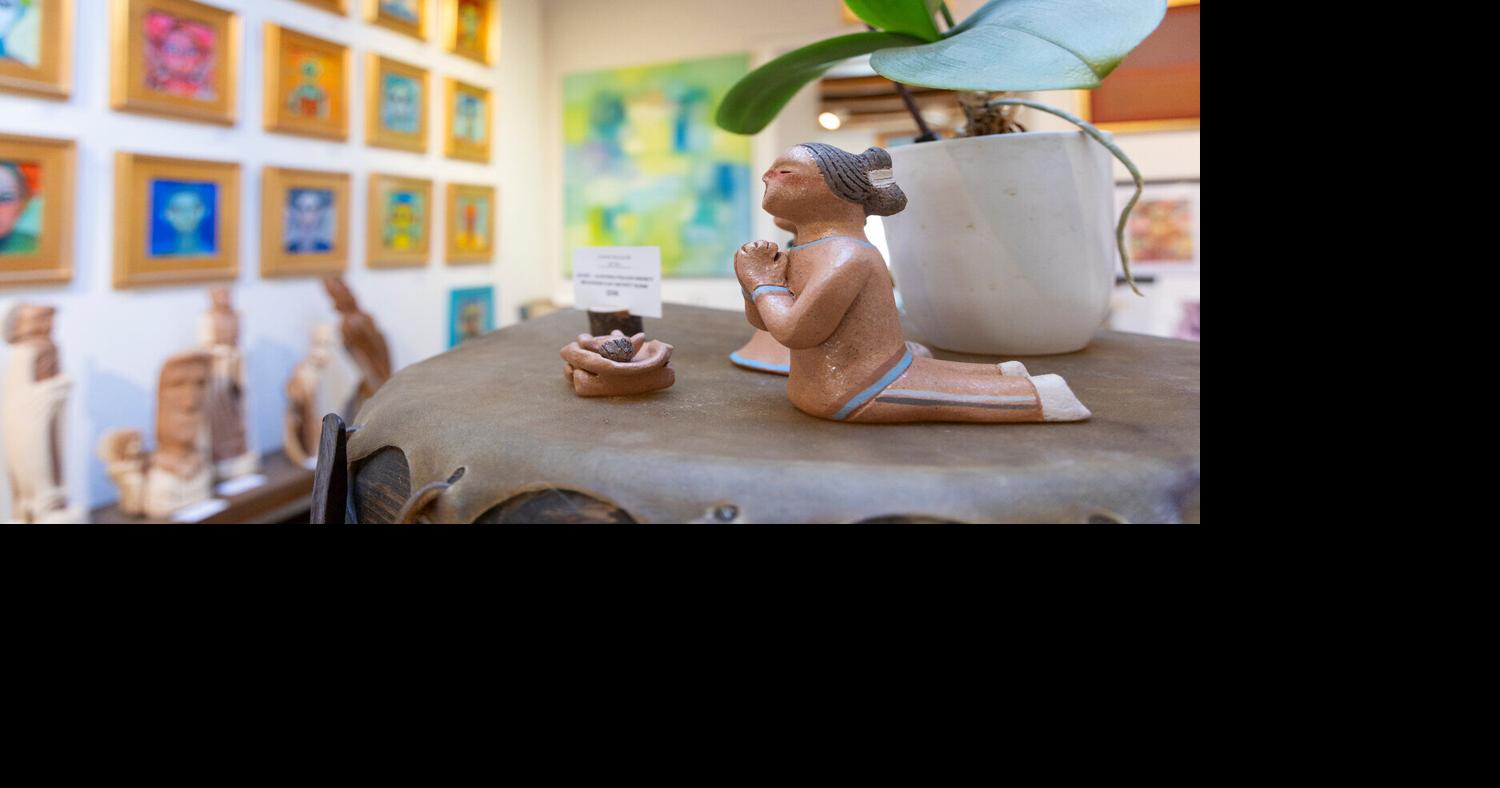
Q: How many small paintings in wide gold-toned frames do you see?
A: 13